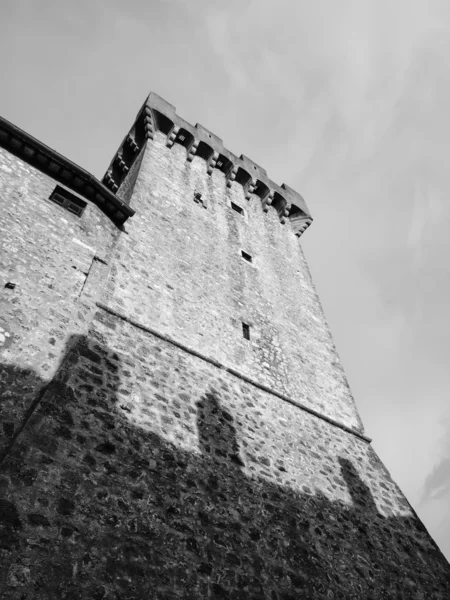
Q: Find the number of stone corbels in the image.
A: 12